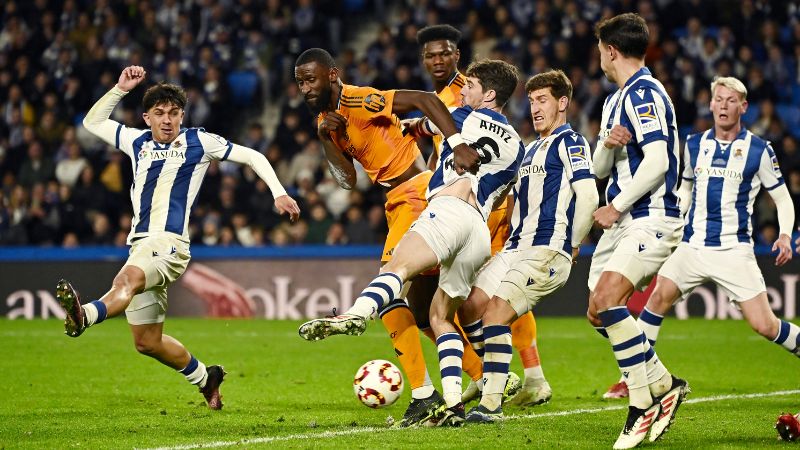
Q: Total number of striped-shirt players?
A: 5